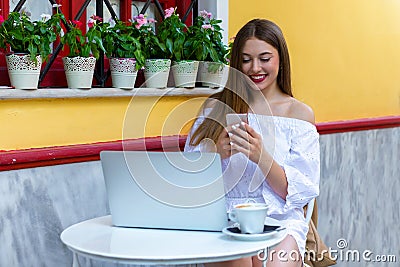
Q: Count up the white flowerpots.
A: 6